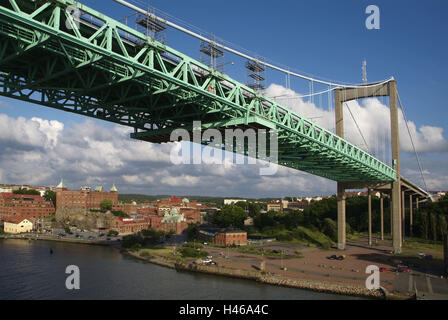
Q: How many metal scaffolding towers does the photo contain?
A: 3